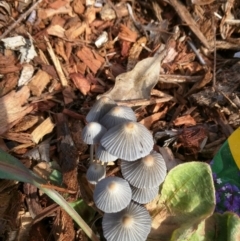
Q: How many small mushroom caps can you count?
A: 10